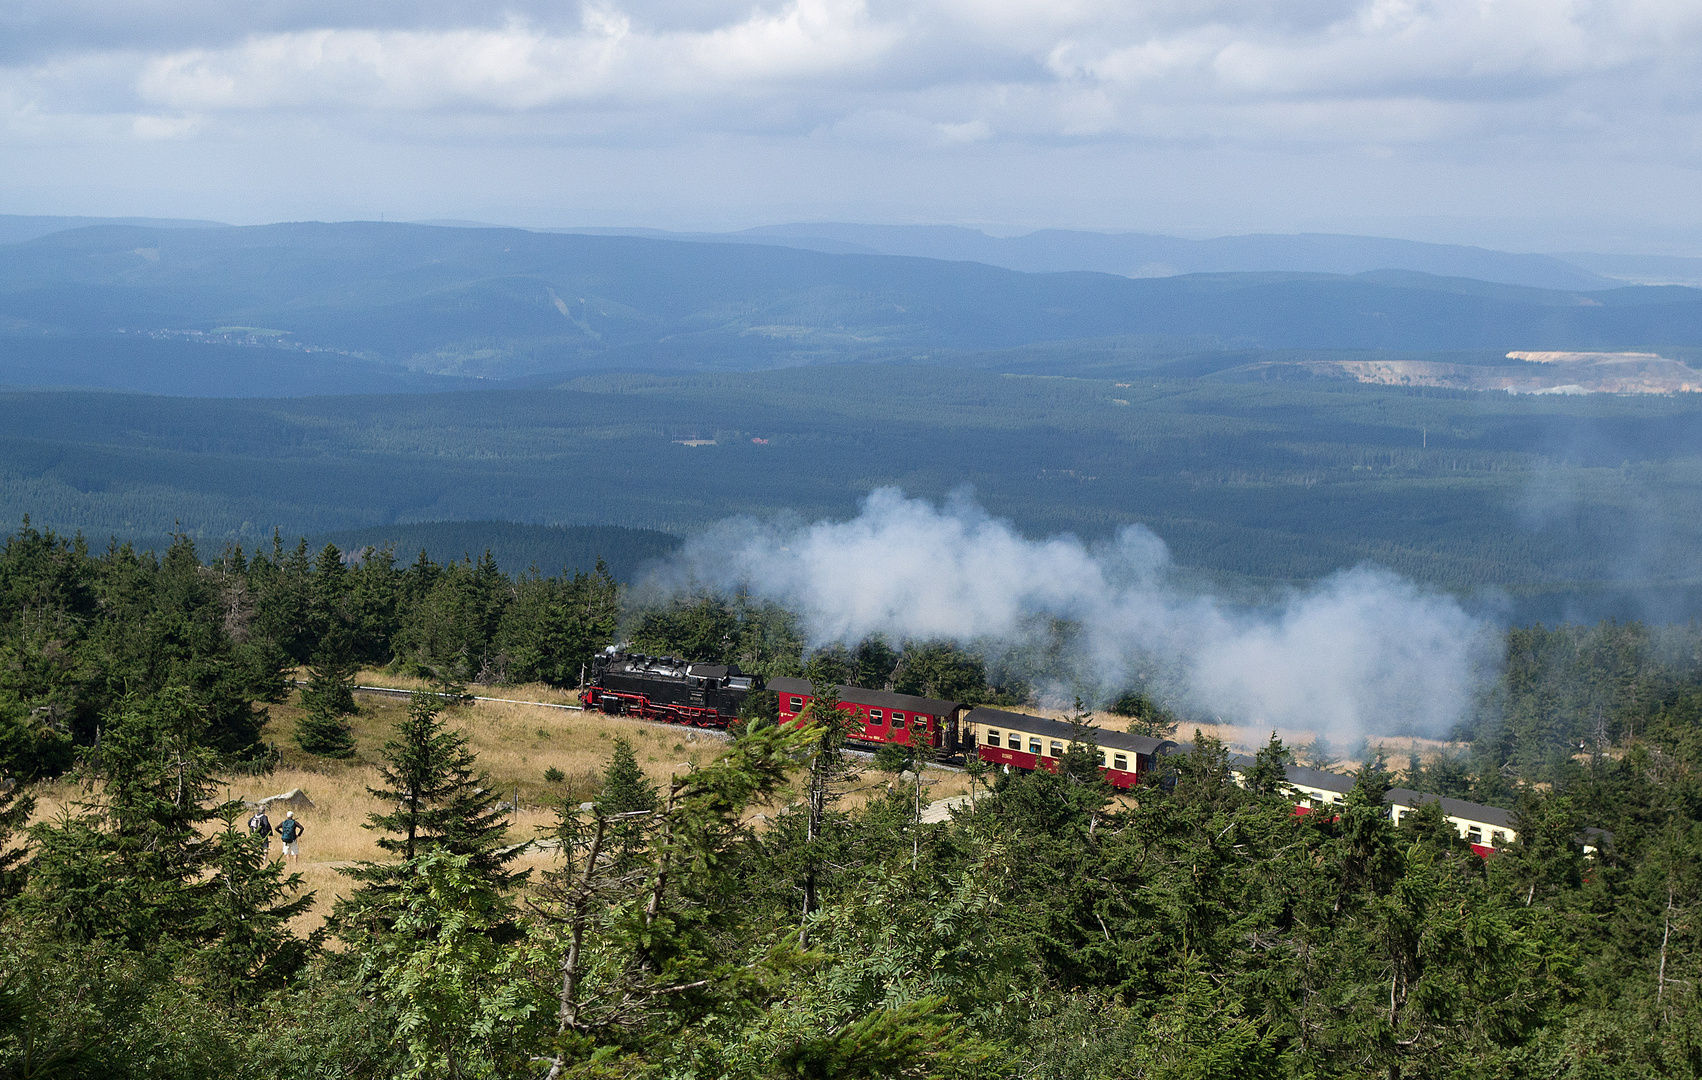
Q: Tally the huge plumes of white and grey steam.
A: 2